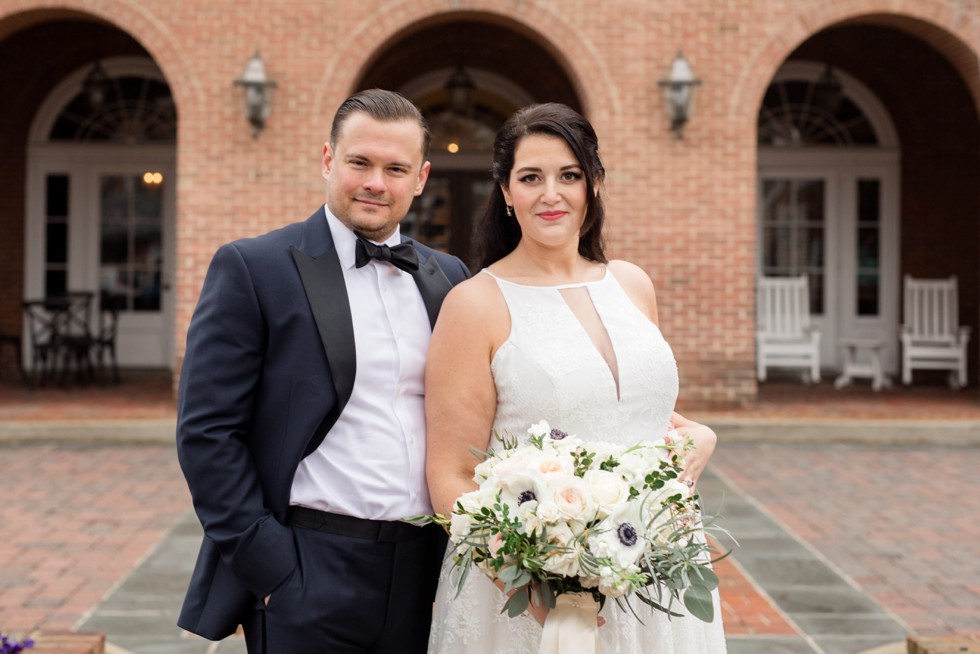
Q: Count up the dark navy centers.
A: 3